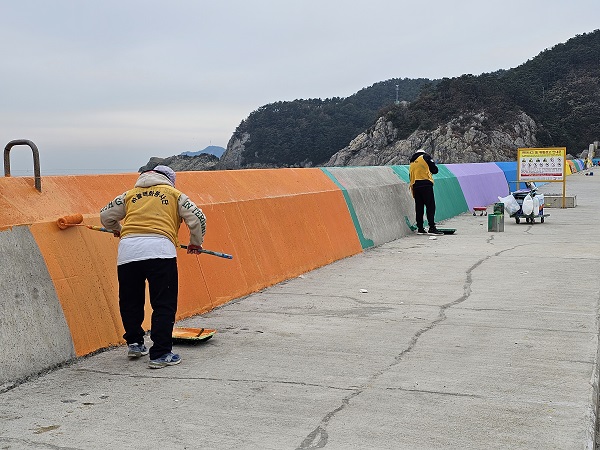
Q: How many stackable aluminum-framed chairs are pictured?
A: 0